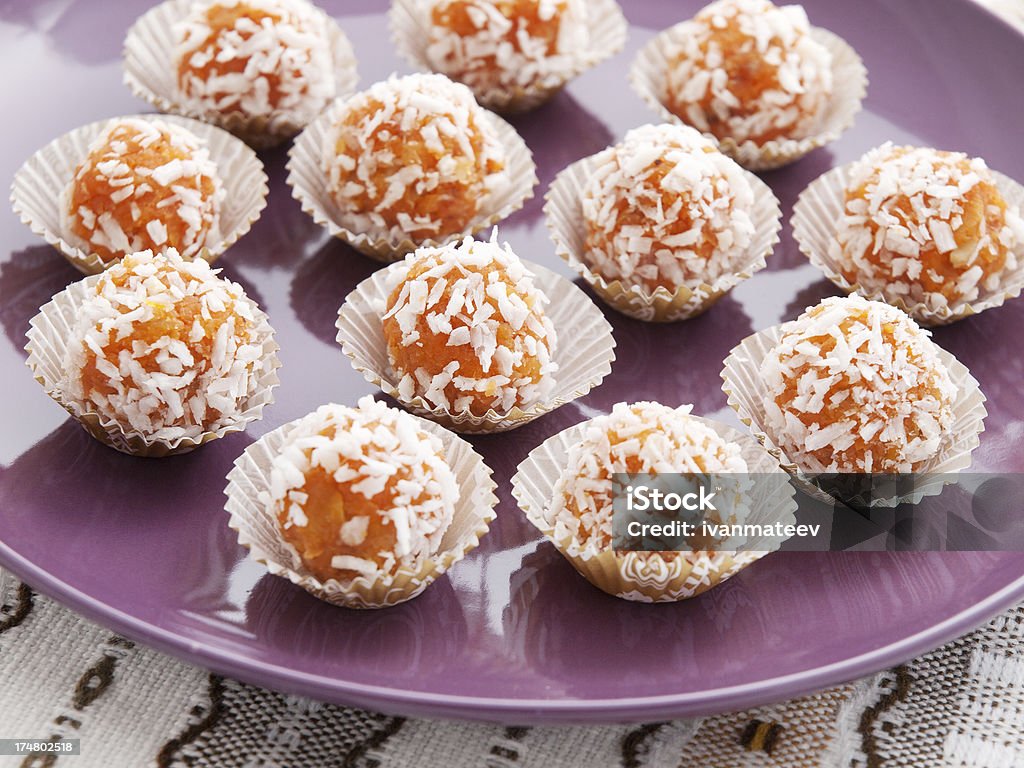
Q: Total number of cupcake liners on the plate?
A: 12